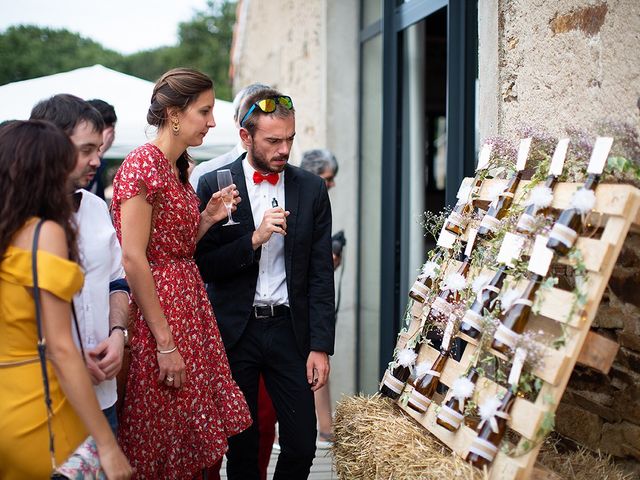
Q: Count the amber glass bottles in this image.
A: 12